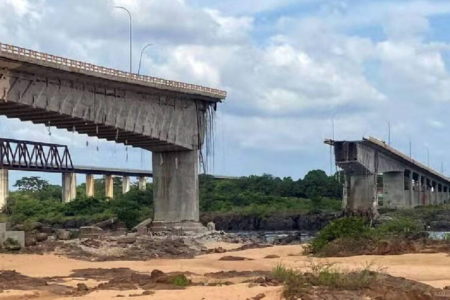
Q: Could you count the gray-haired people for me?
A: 0